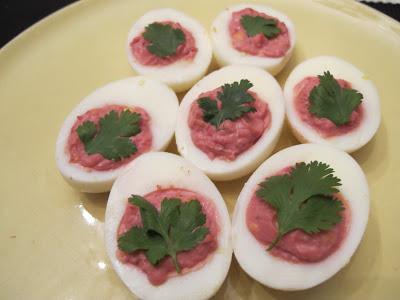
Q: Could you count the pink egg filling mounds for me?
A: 7